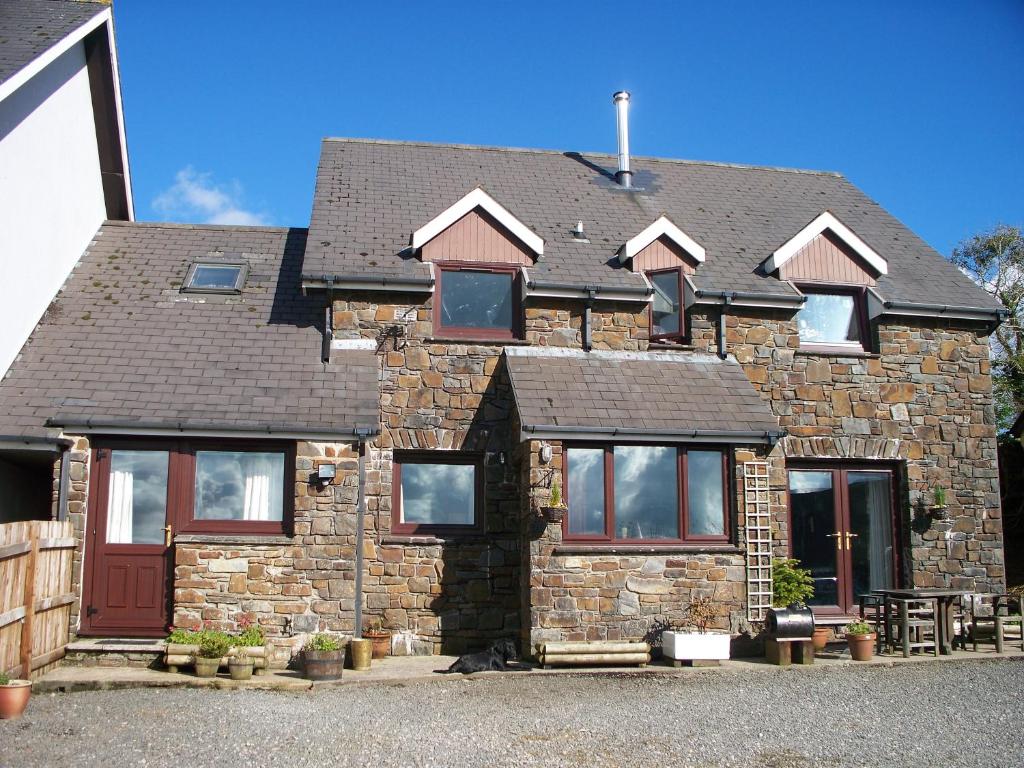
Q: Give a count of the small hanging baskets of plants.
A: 2